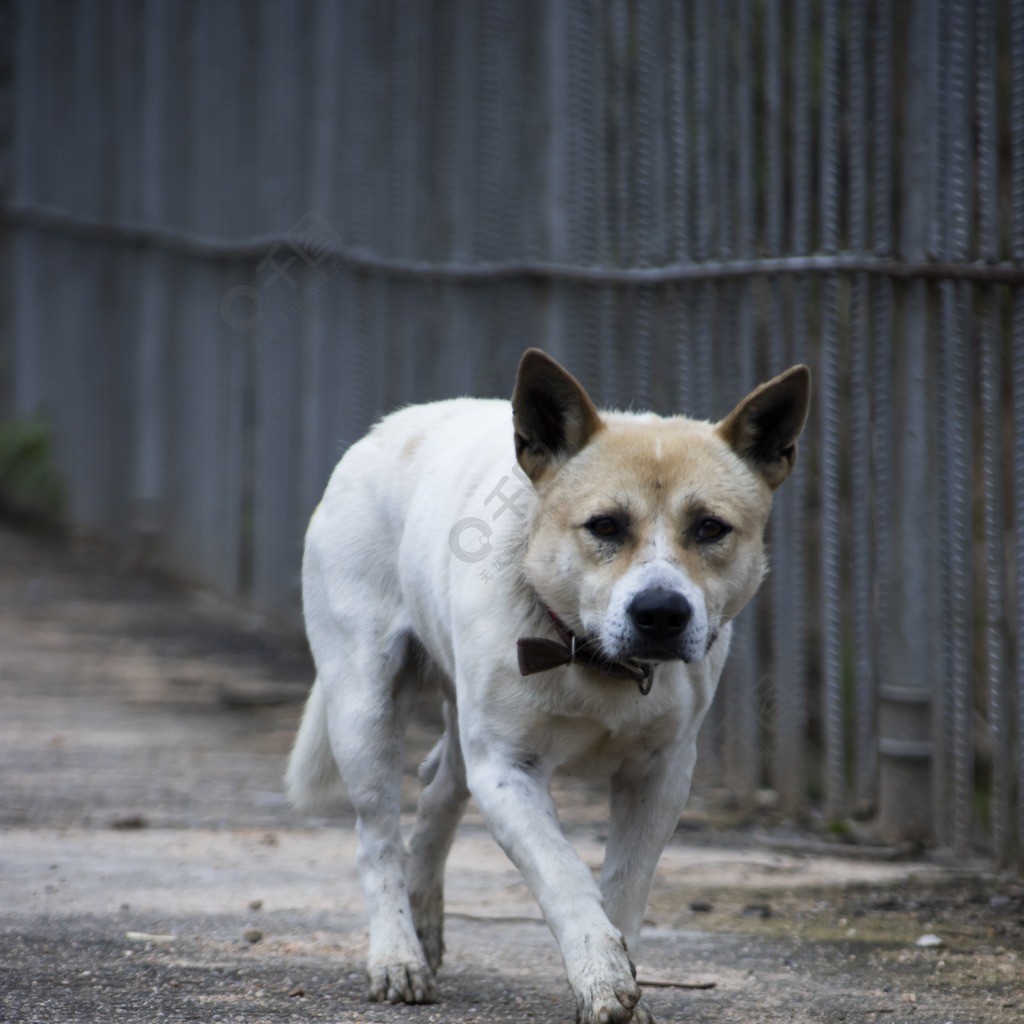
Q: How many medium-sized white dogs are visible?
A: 1